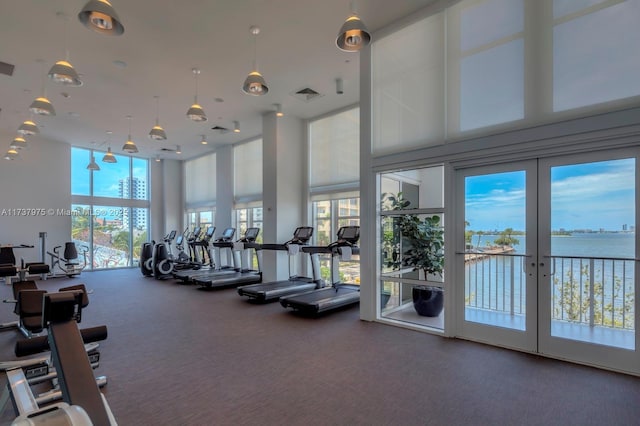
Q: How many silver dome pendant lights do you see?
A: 13